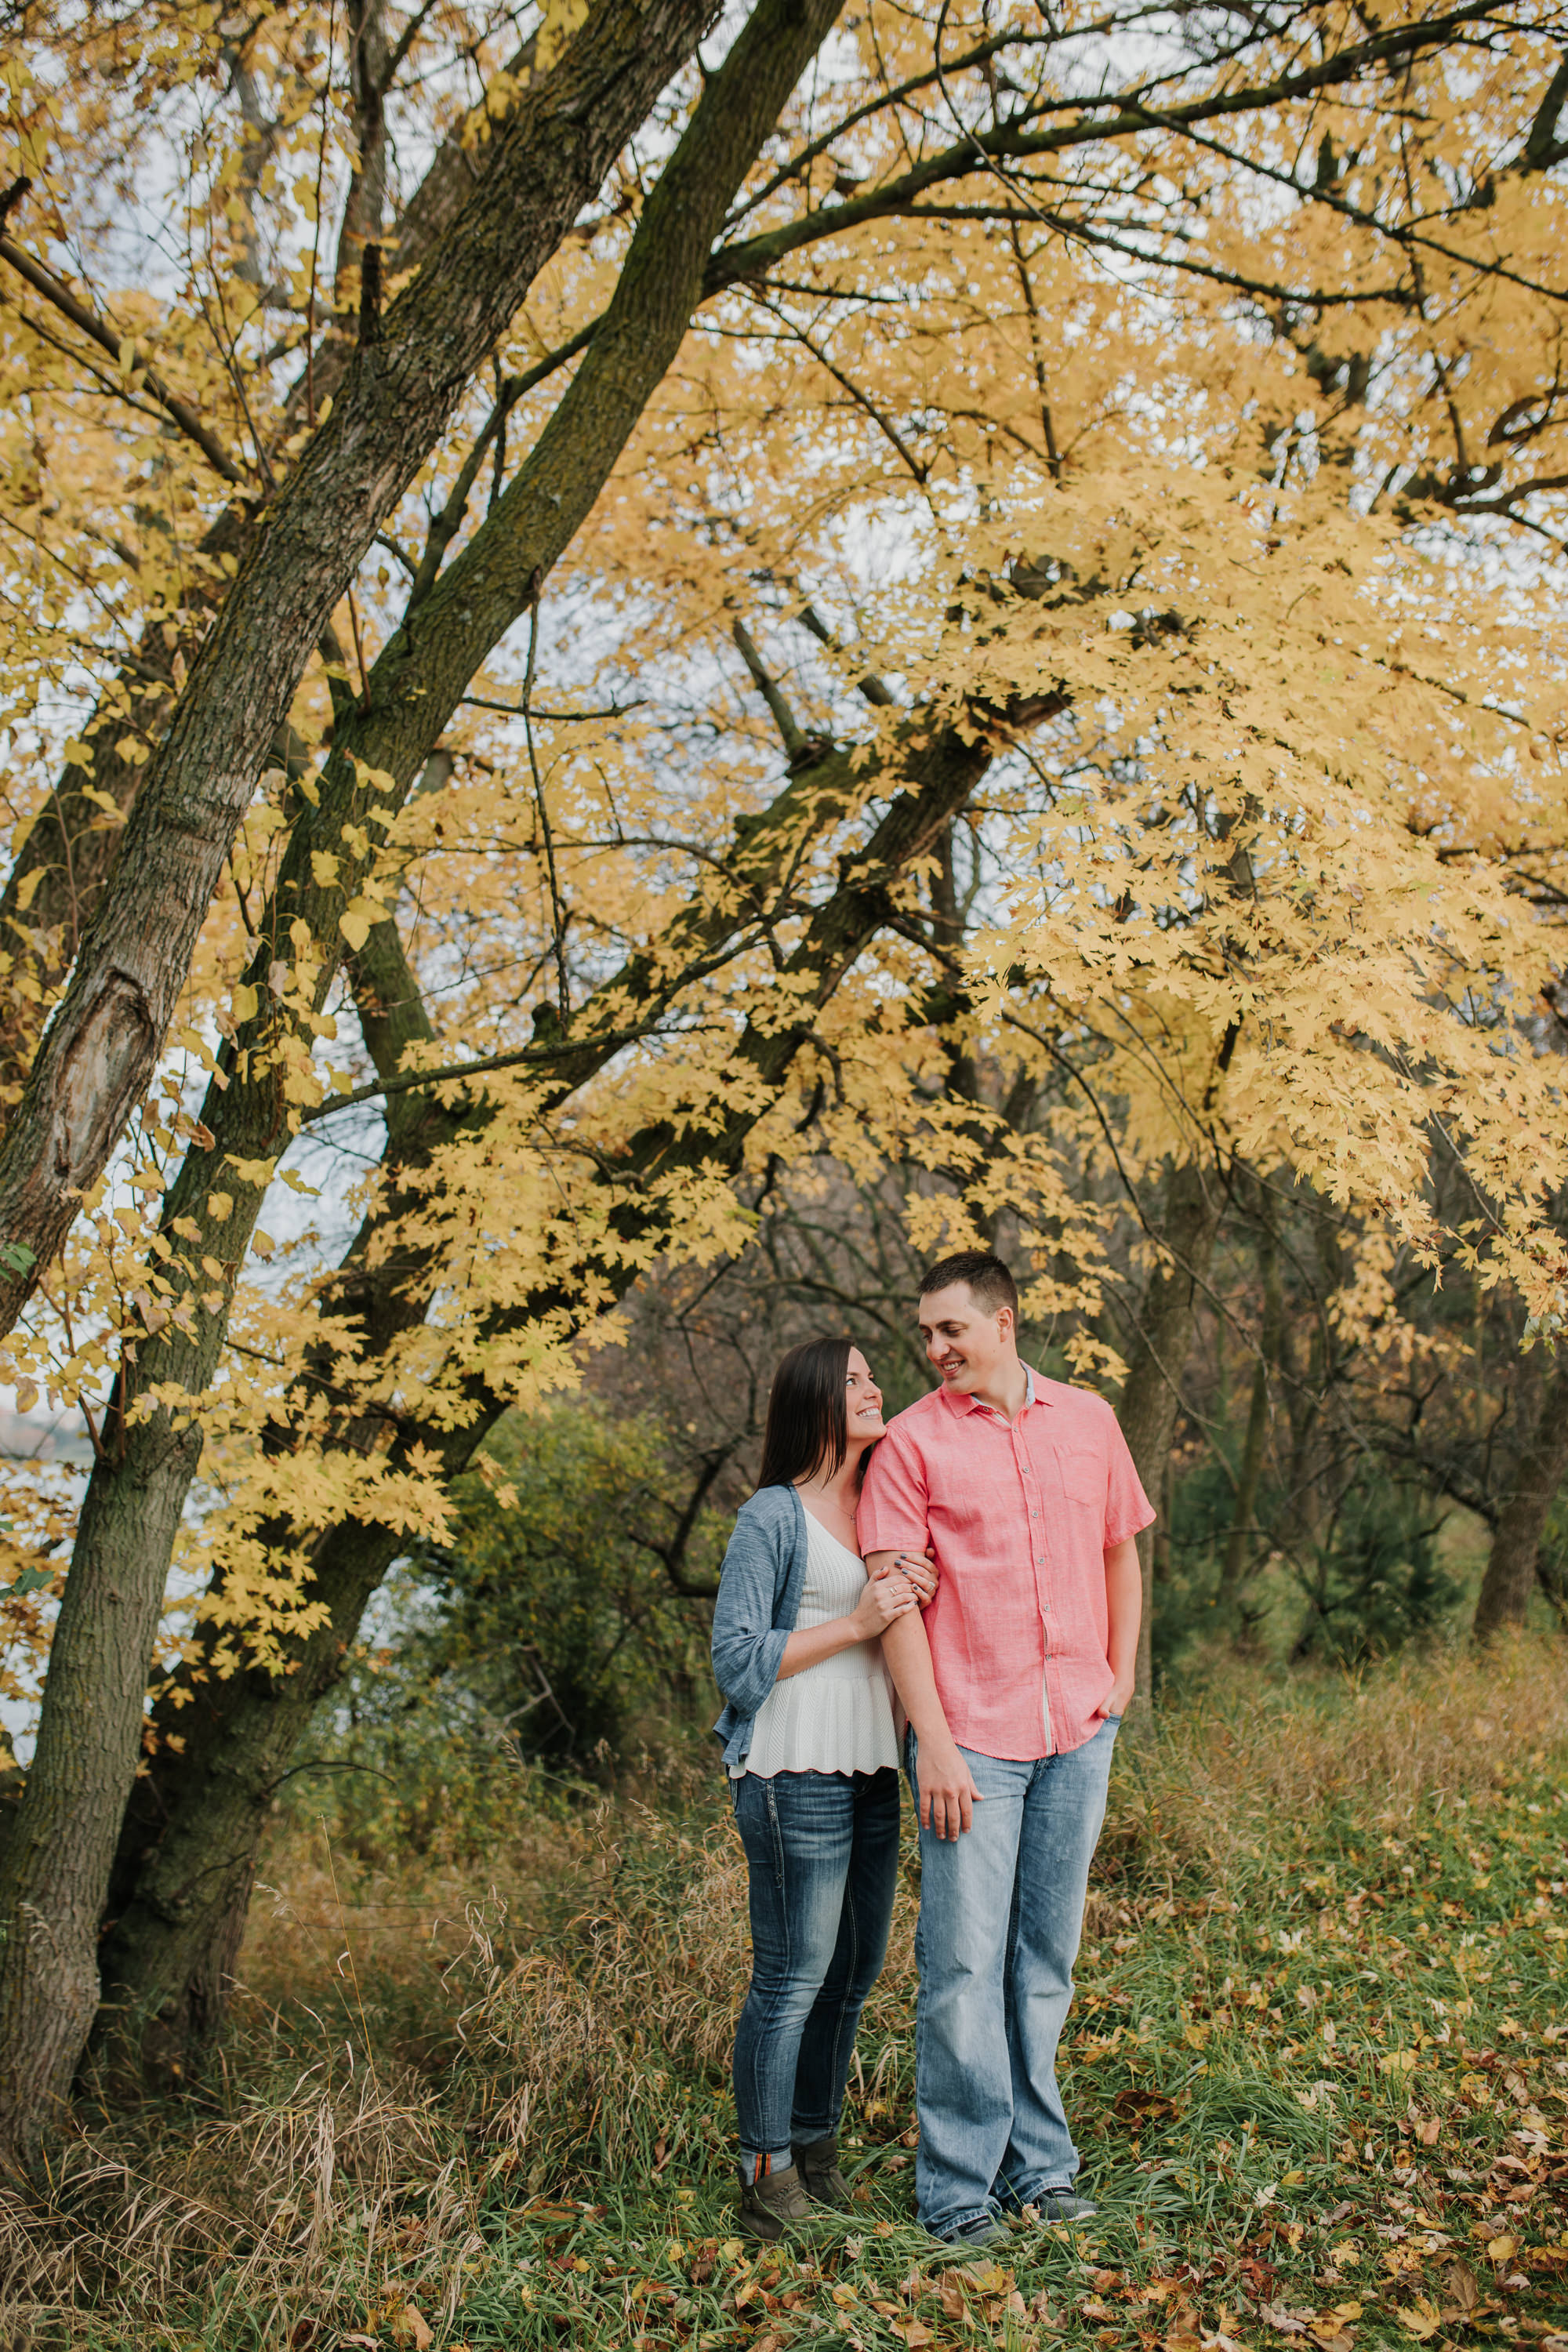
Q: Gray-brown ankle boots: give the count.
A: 2